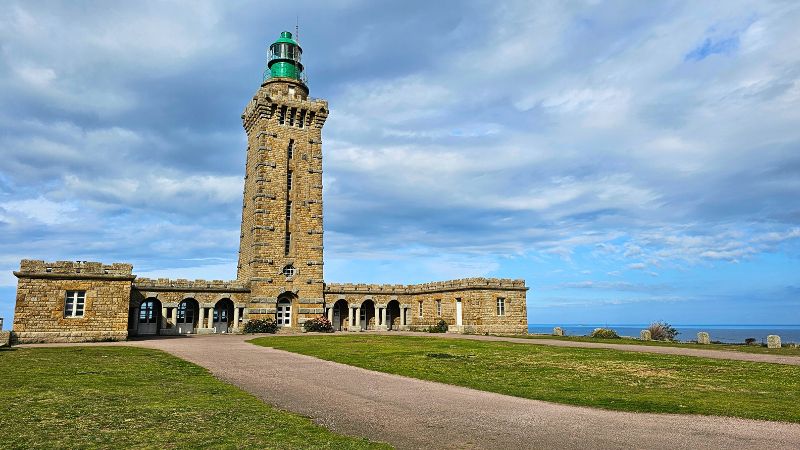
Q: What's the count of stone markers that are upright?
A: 4